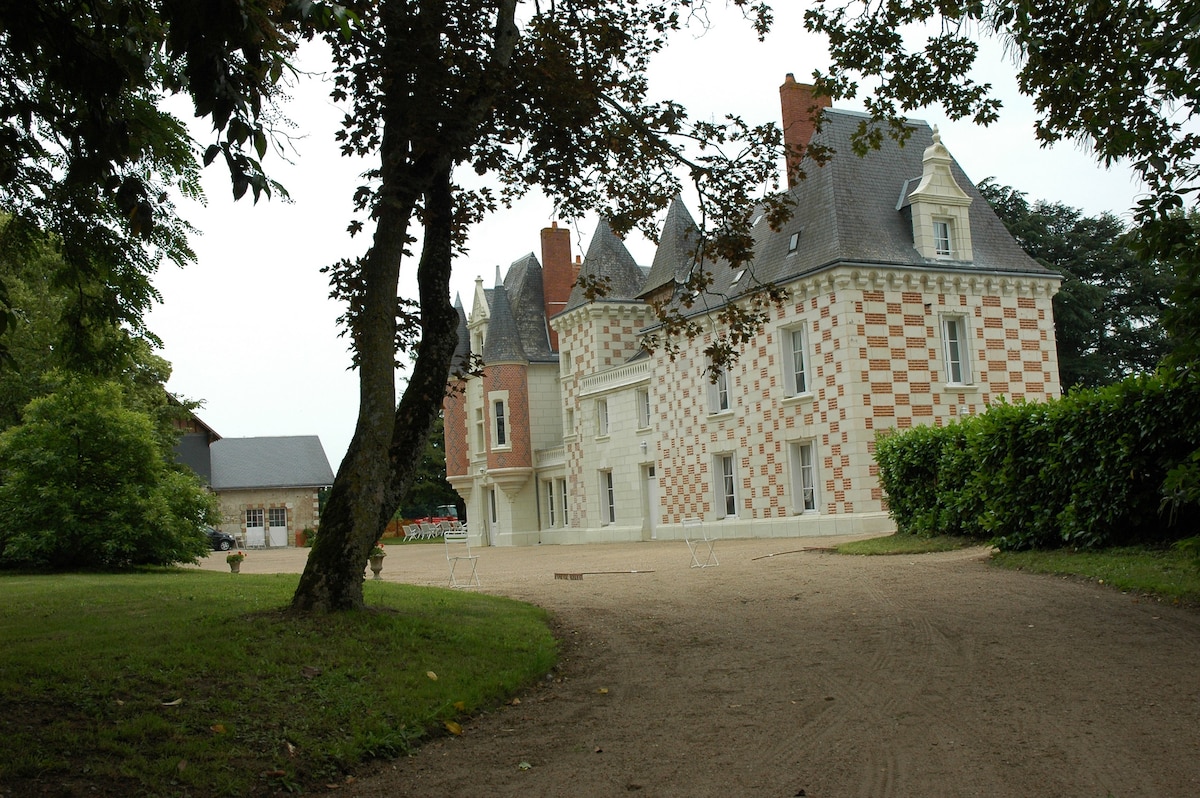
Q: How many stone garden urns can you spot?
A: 2